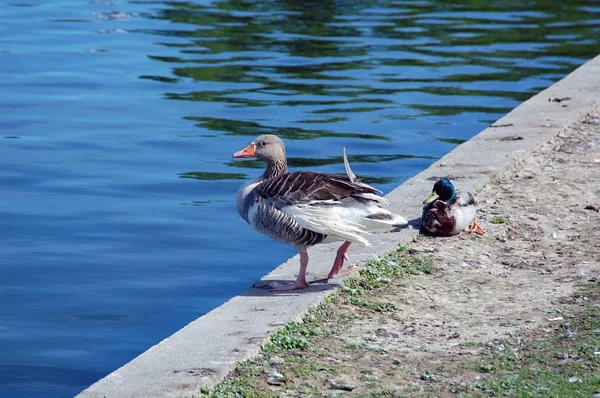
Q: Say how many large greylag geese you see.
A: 1